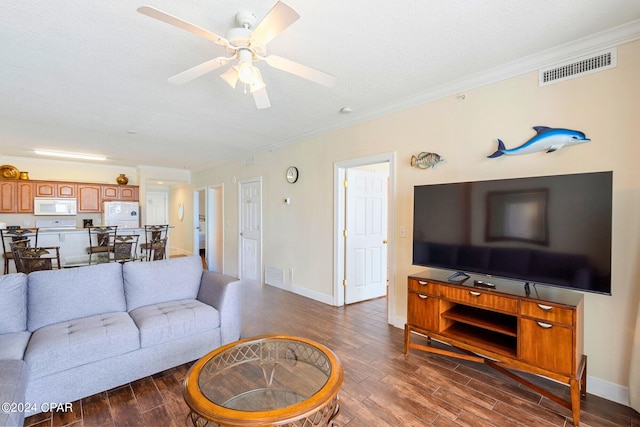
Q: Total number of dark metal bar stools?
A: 3